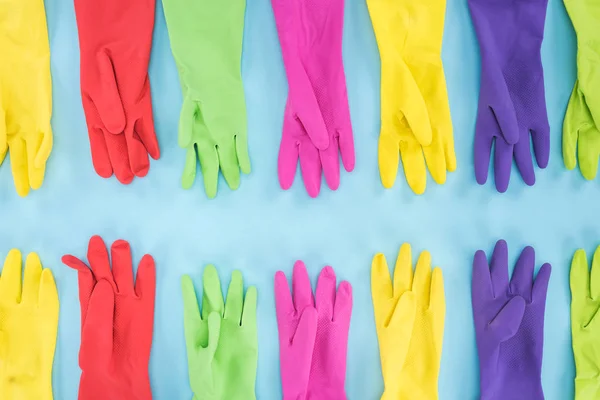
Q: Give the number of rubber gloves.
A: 14